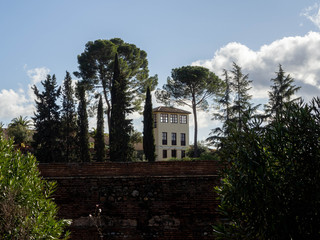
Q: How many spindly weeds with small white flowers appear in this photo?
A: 1